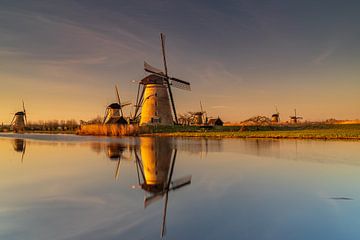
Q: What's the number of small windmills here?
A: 5